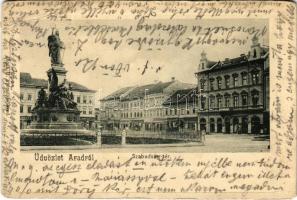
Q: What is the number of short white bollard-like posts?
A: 3